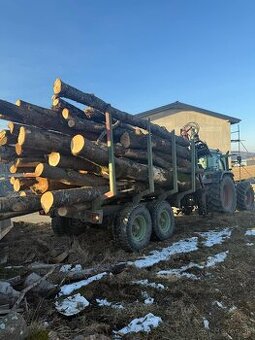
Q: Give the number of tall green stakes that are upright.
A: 4